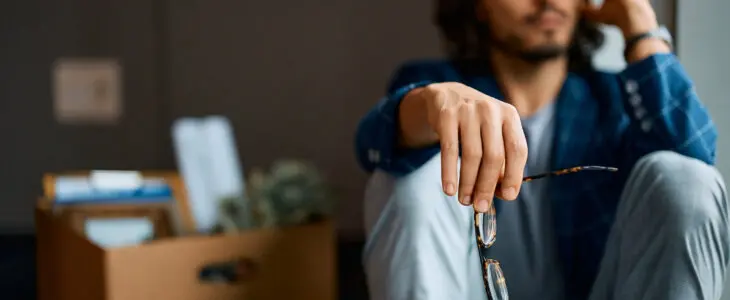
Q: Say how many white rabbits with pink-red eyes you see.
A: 0